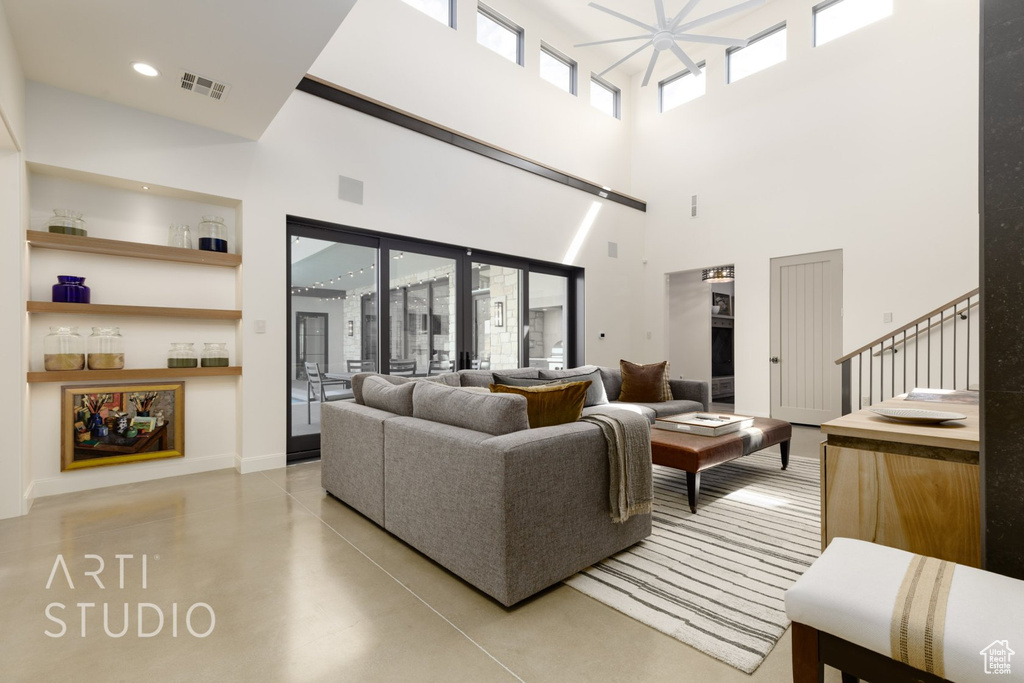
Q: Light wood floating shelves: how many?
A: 3